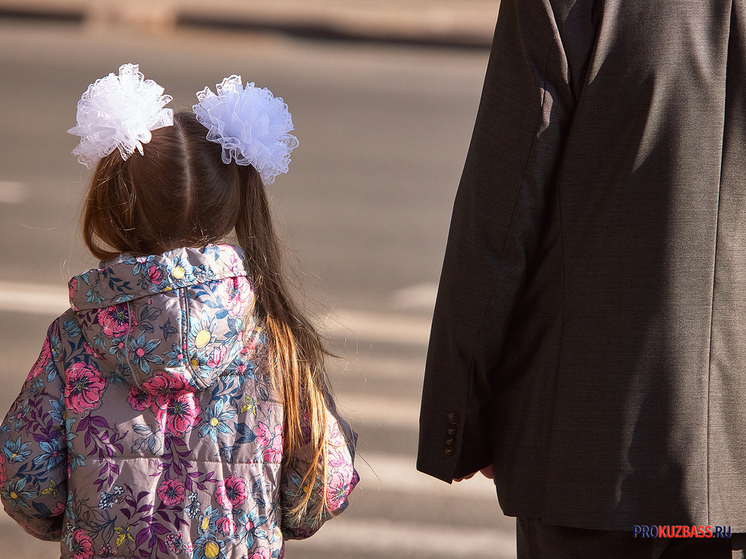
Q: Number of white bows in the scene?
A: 2